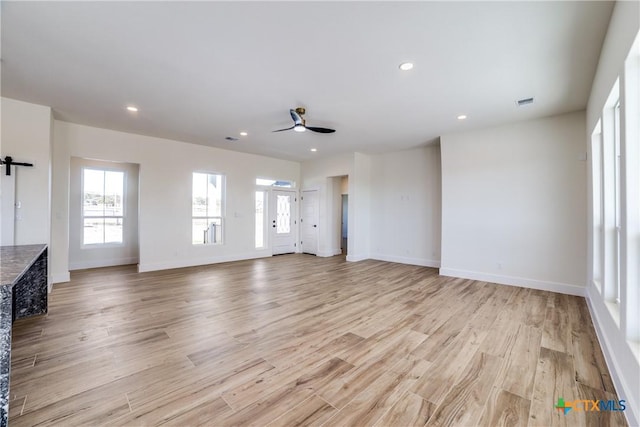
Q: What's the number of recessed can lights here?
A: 5